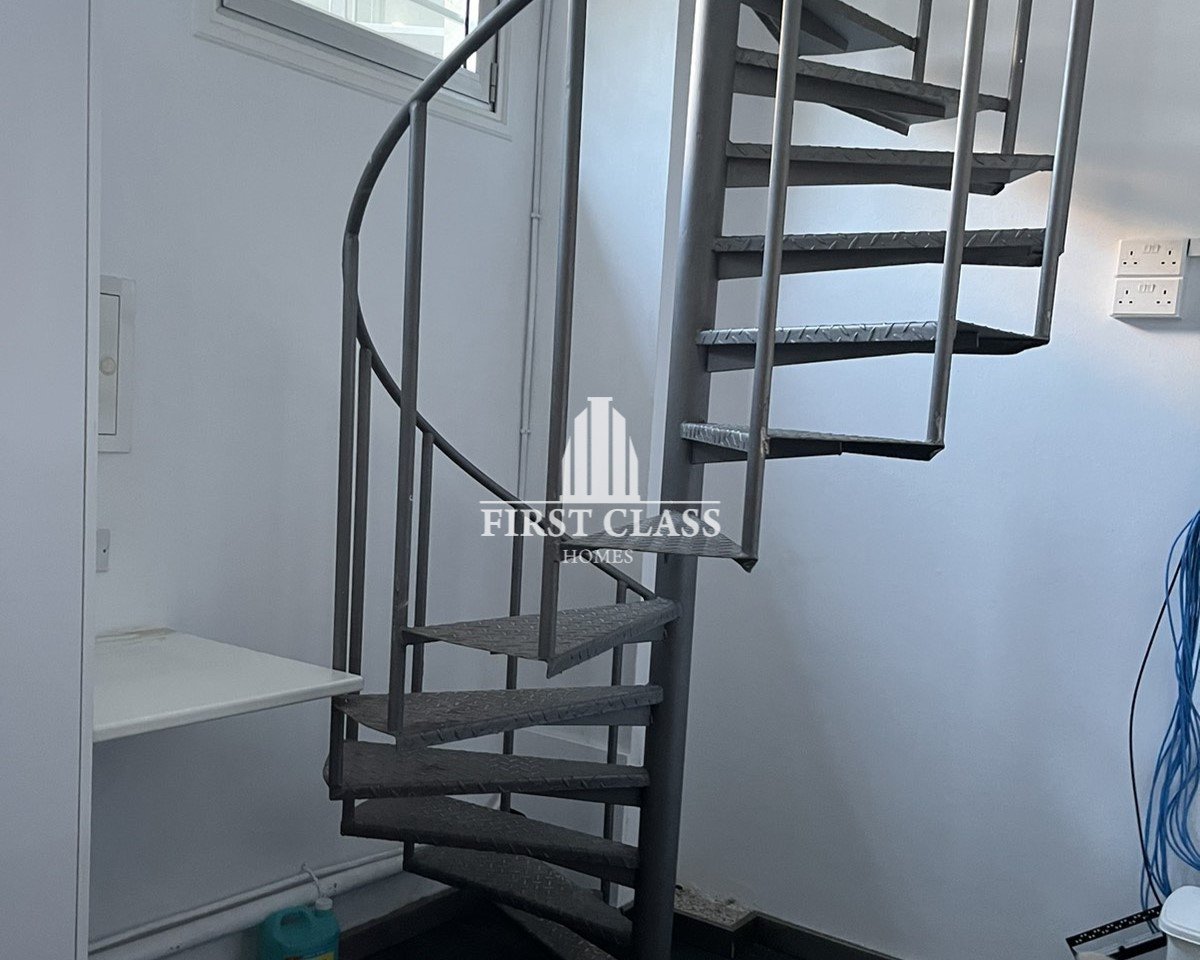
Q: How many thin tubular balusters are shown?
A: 12